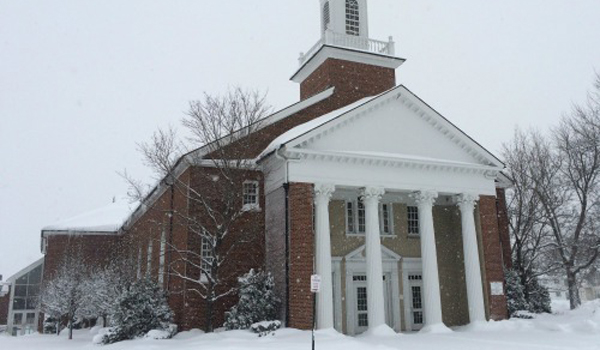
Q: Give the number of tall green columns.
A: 0